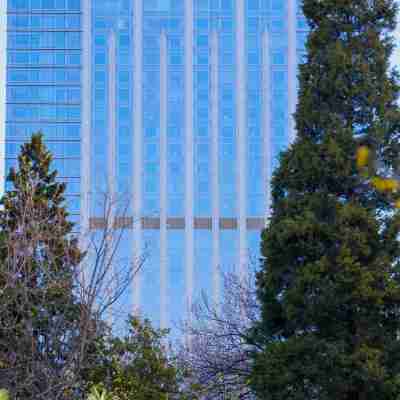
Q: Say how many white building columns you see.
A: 9